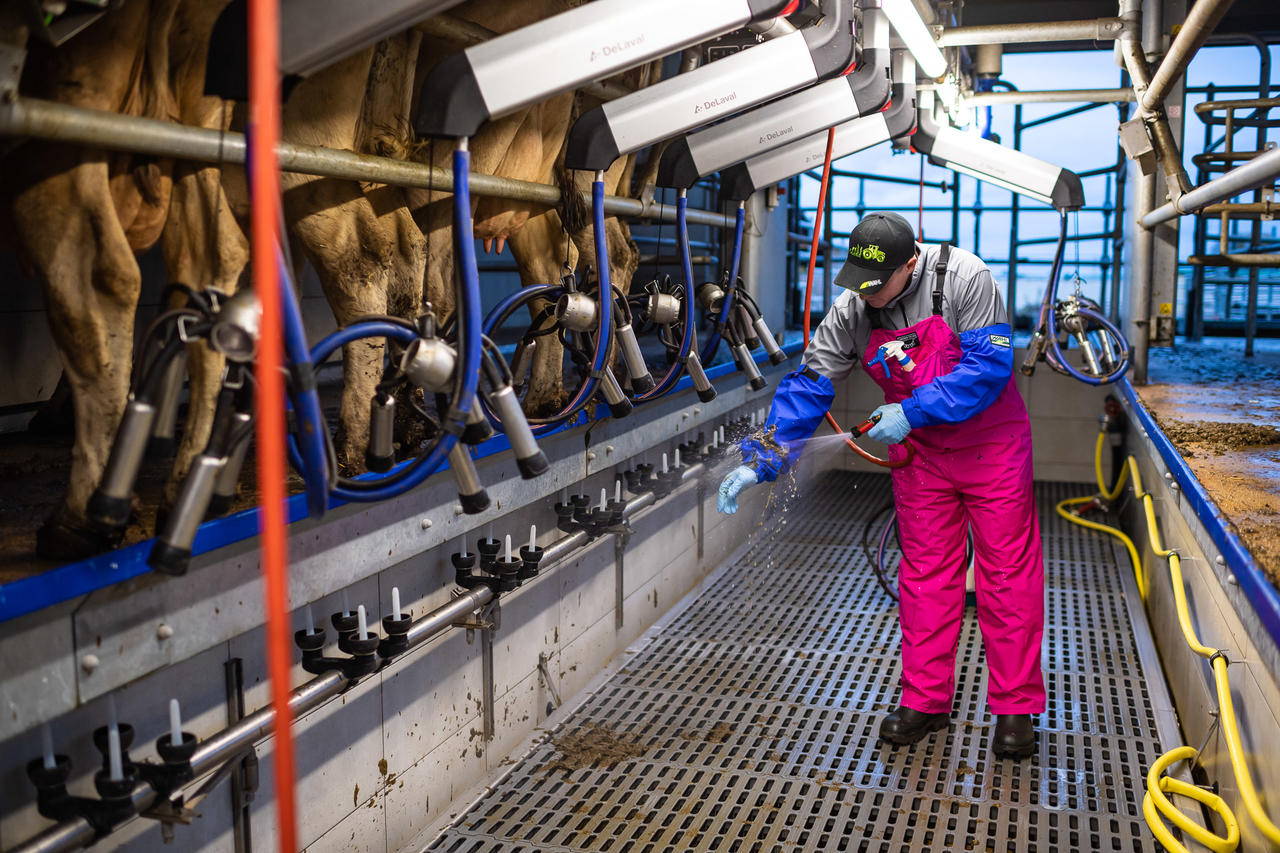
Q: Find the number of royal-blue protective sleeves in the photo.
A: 2